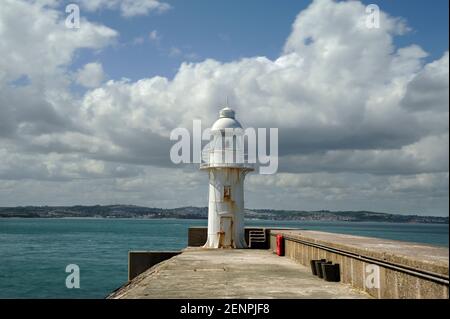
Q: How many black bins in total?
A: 3